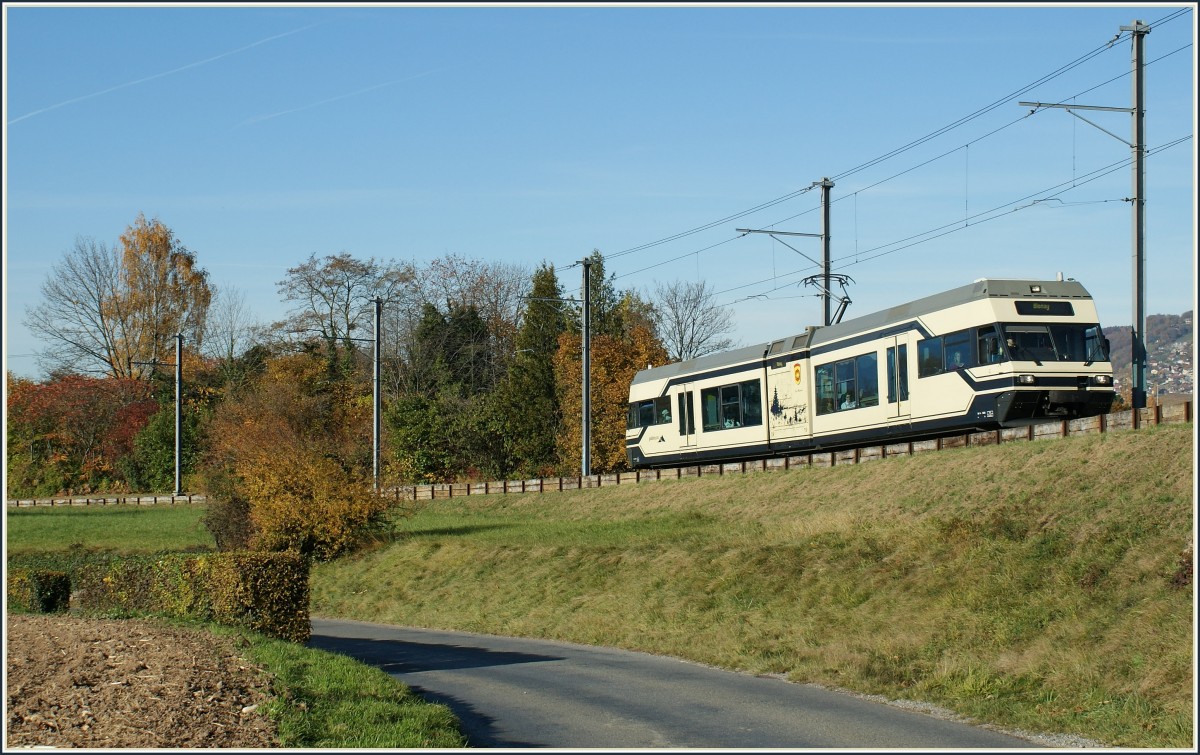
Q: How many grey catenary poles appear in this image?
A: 5